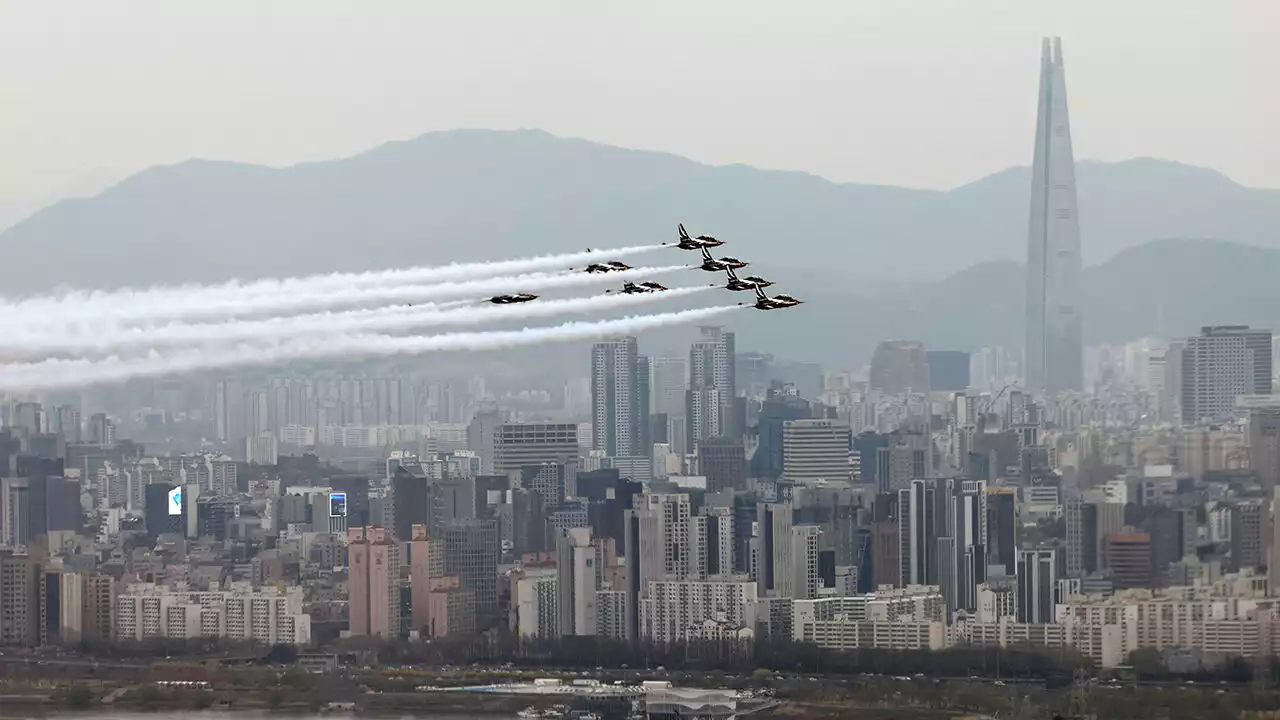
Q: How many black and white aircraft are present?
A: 7